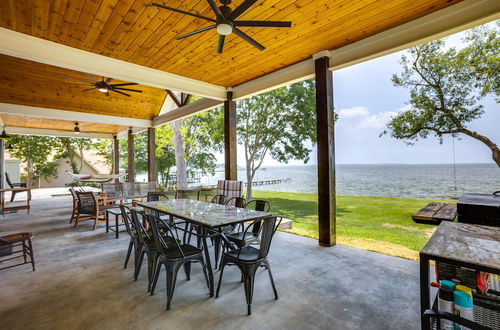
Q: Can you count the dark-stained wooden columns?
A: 5